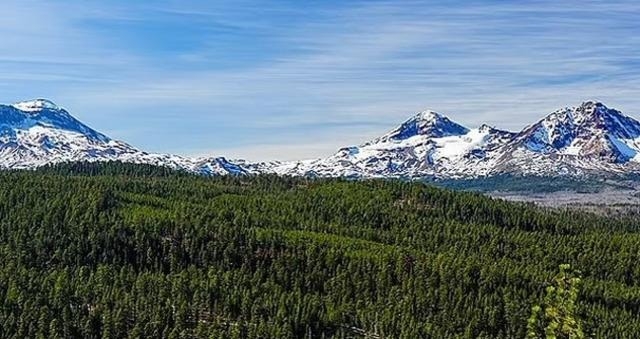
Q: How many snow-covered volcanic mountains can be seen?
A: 3